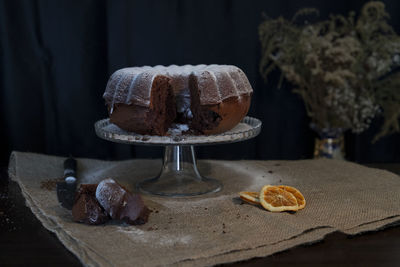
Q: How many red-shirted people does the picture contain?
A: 0